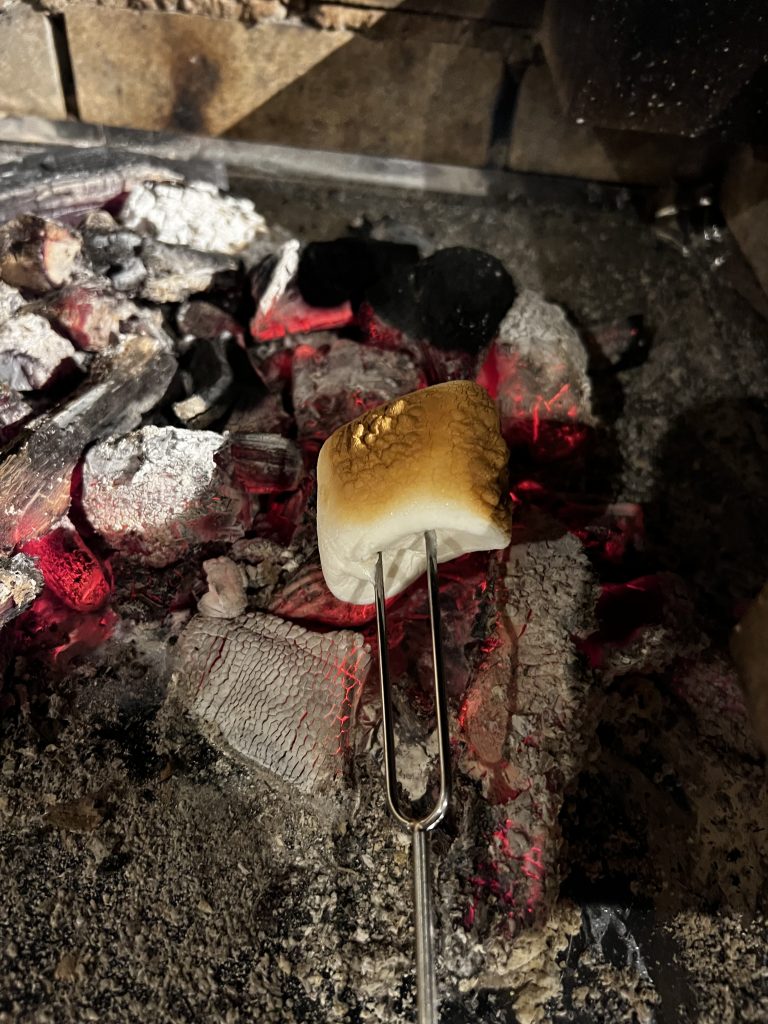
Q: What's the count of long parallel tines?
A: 2